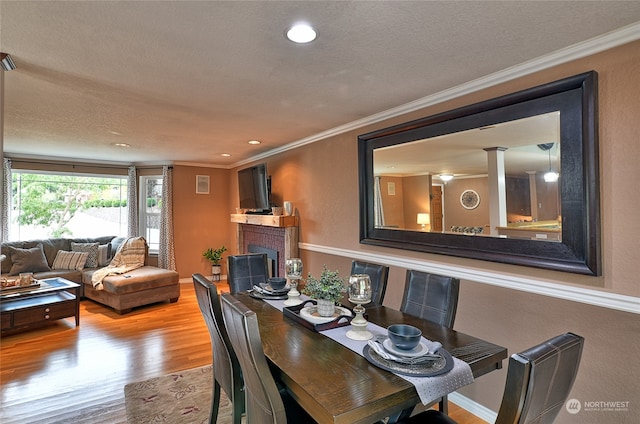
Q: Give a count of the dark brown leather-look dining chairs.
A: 6